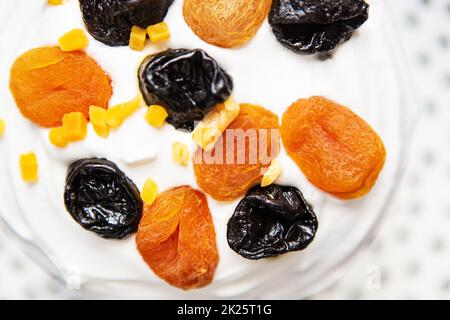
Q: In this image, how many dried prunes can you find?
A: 5